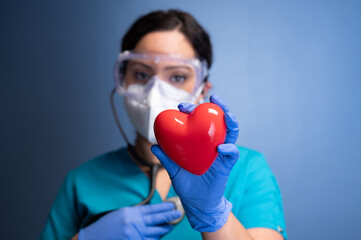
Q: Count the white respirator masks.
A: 1